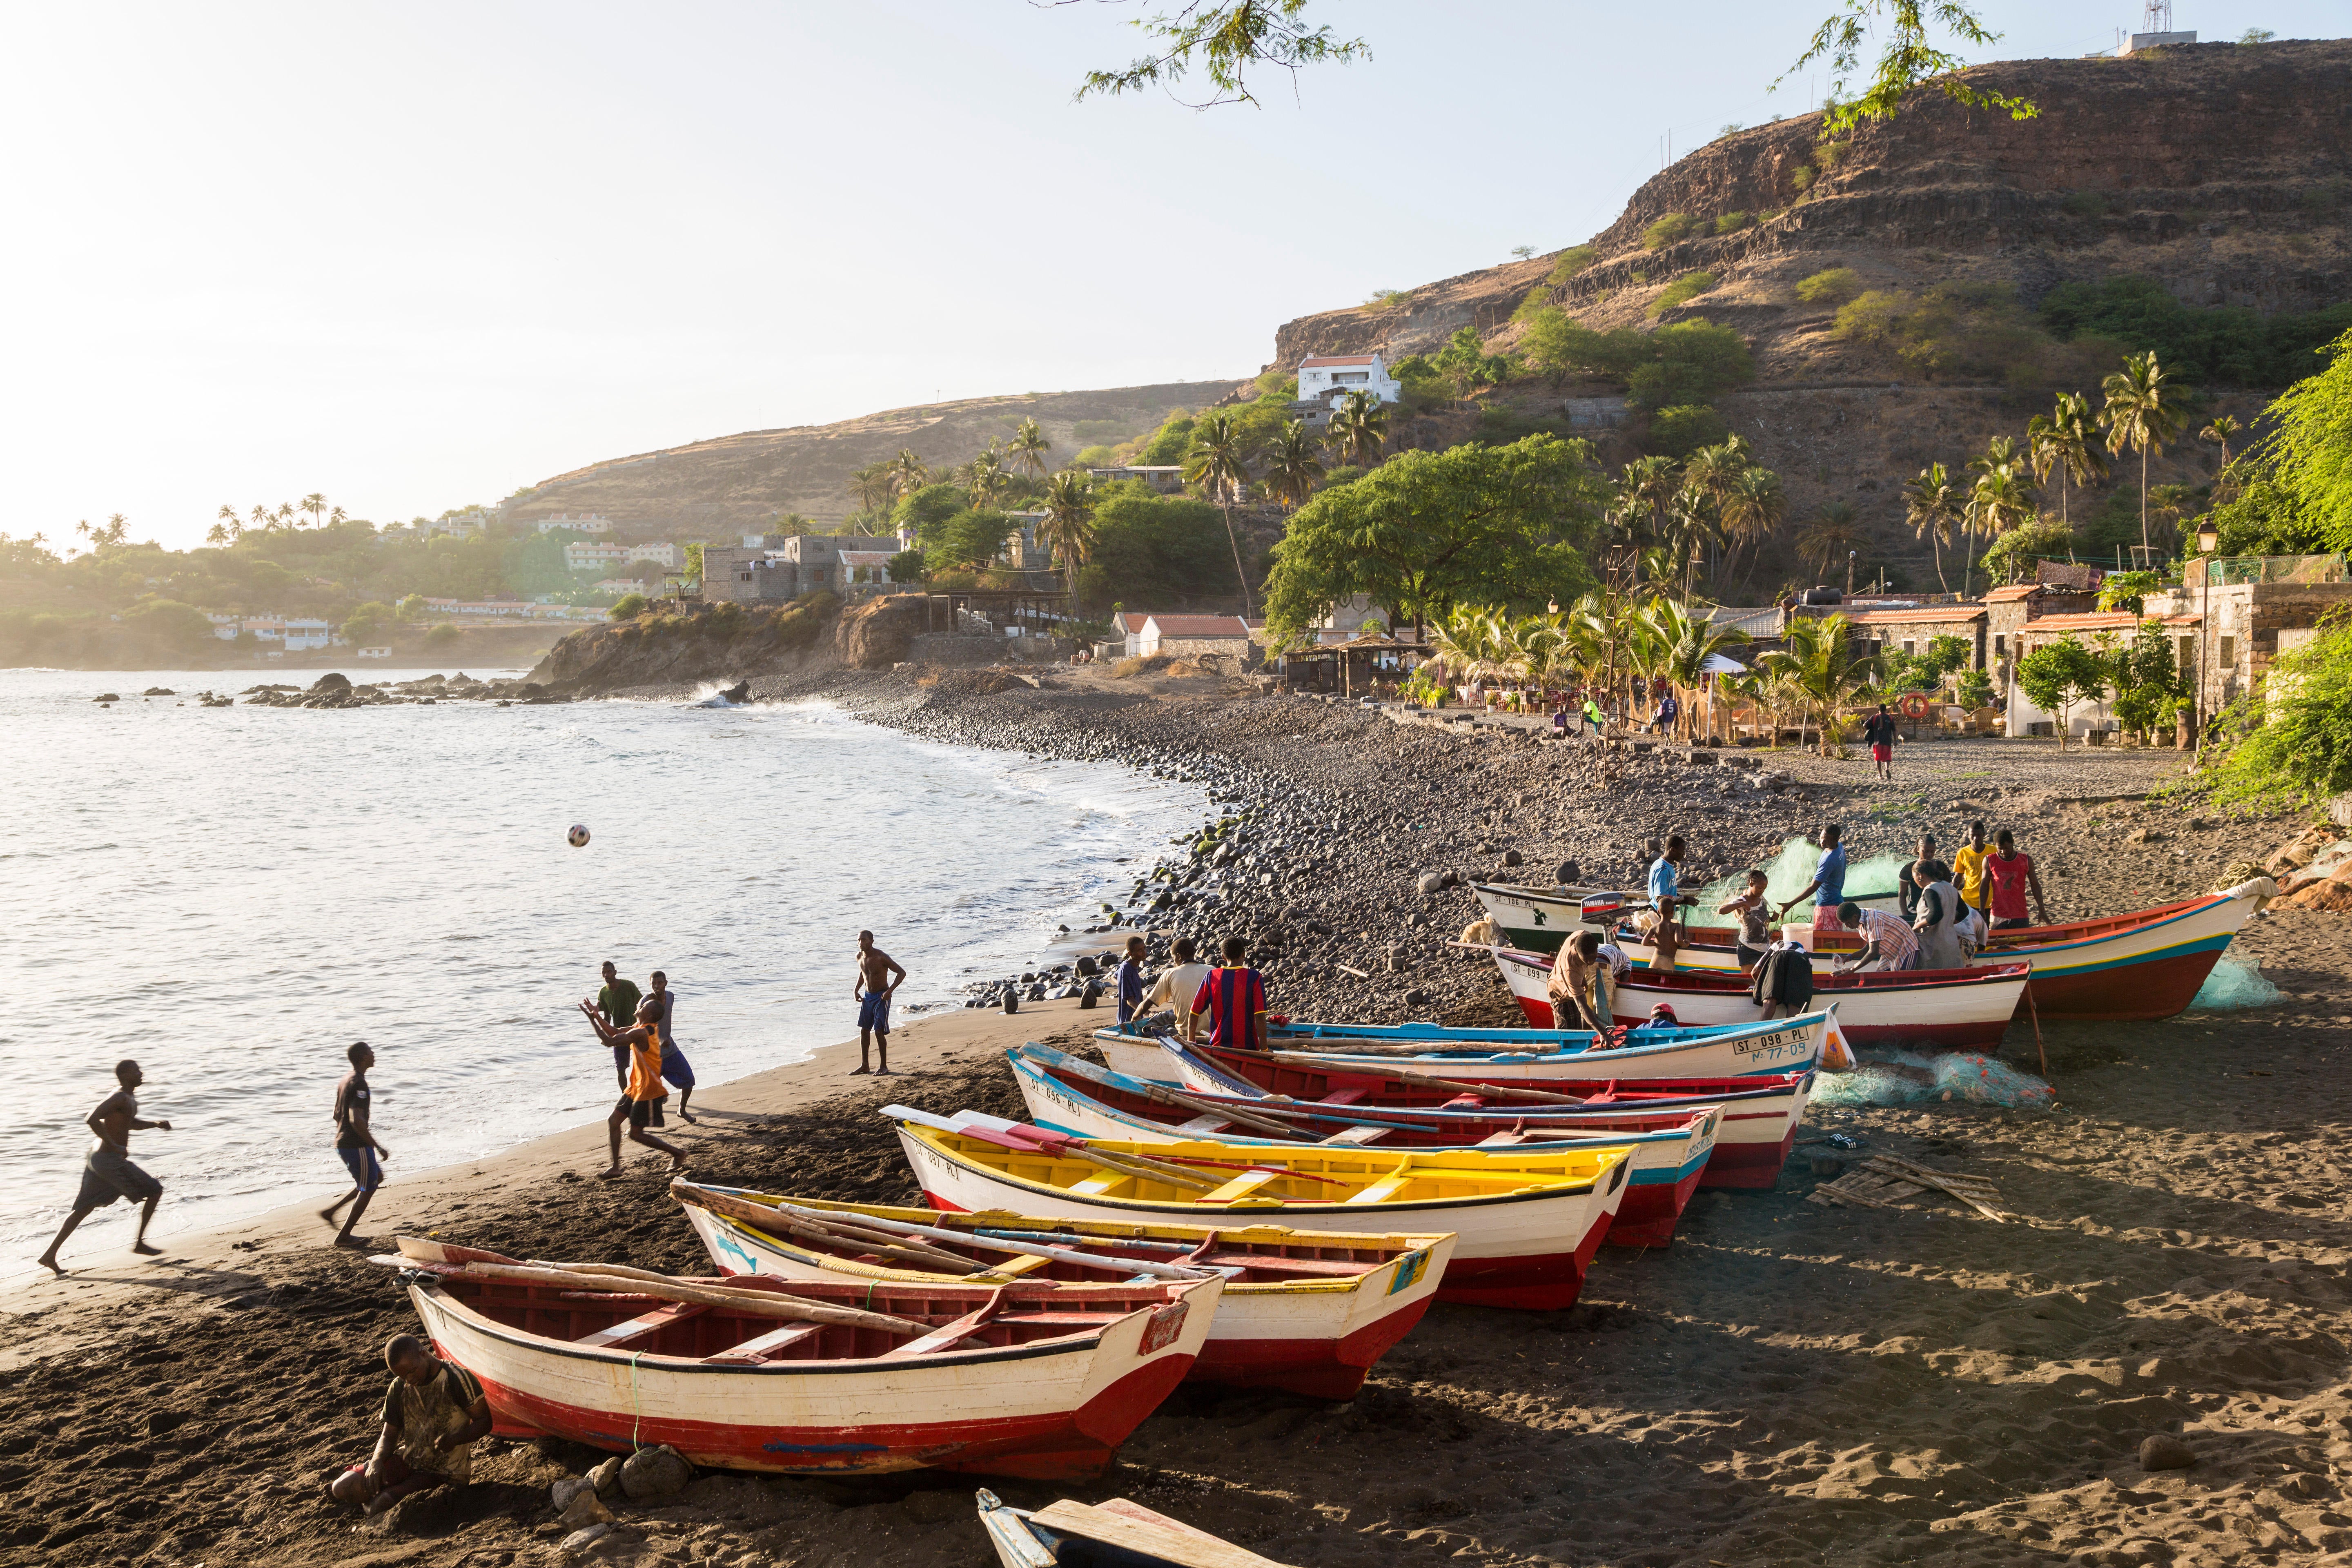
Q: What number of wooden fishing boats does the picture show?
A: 10